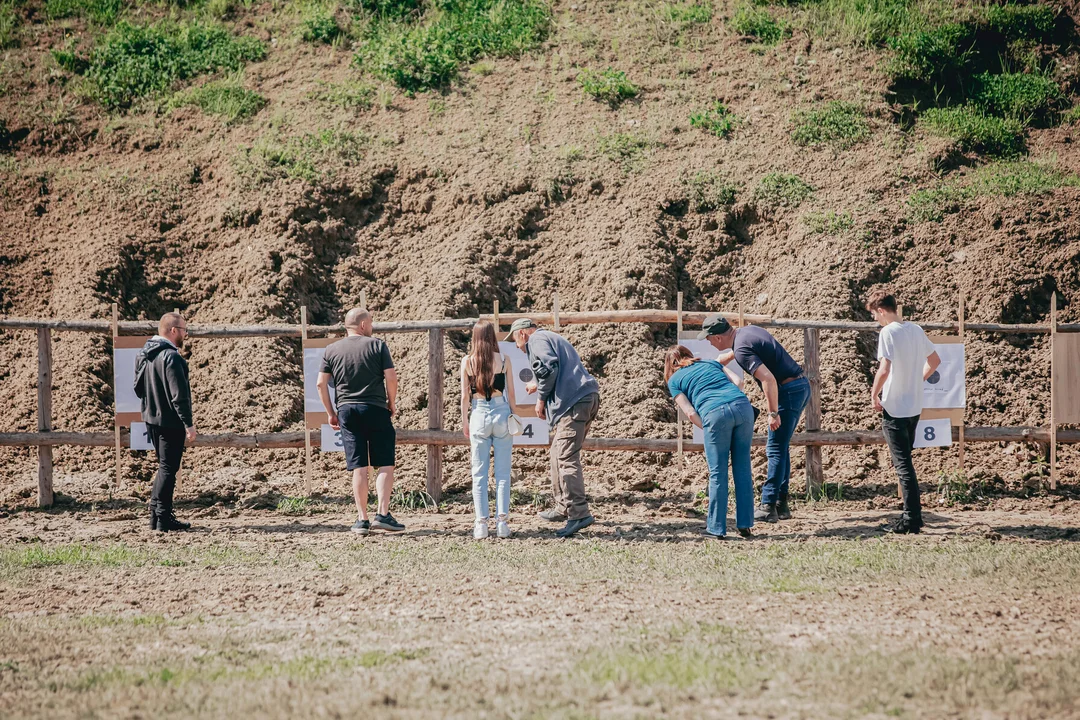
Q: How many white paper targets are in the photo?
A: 5